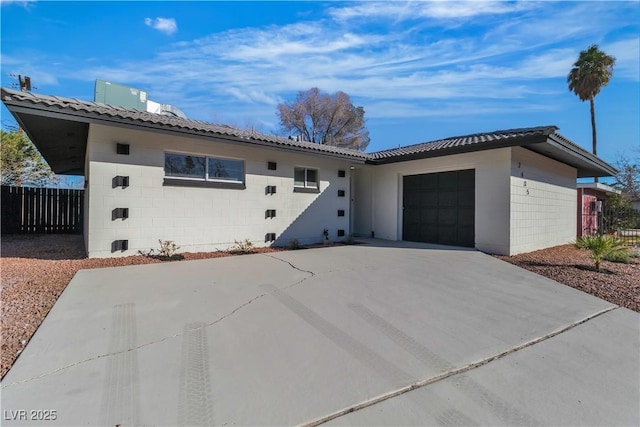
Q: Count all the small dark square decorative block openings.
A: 12